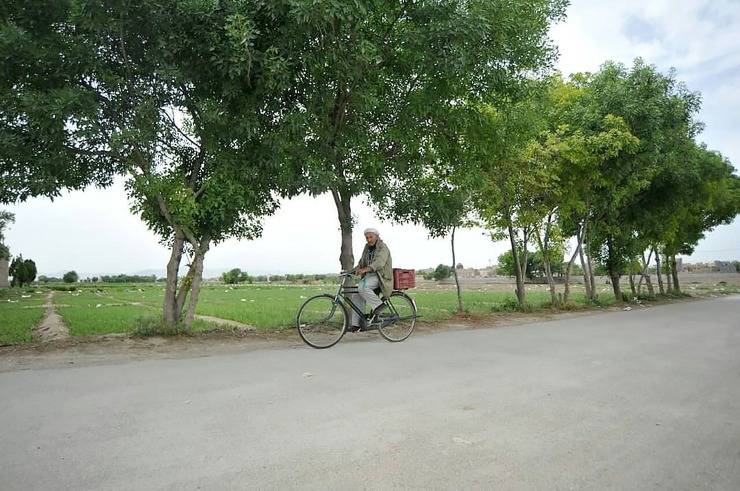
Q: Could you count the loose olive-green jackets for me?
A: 1